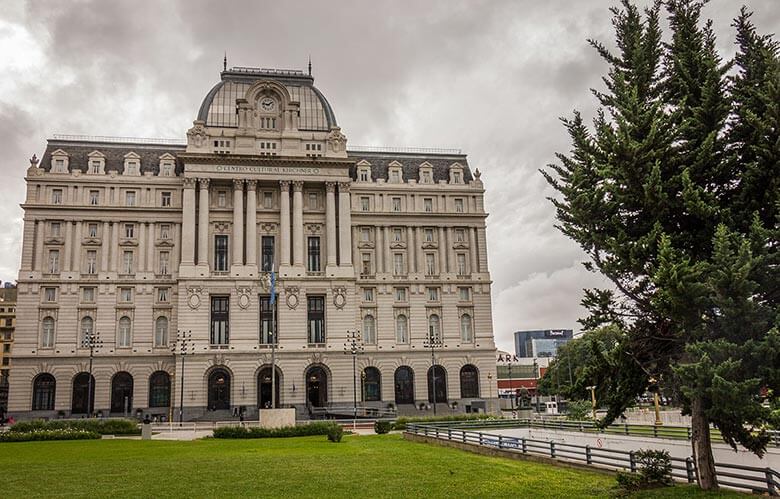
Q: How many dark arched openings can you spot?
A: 11